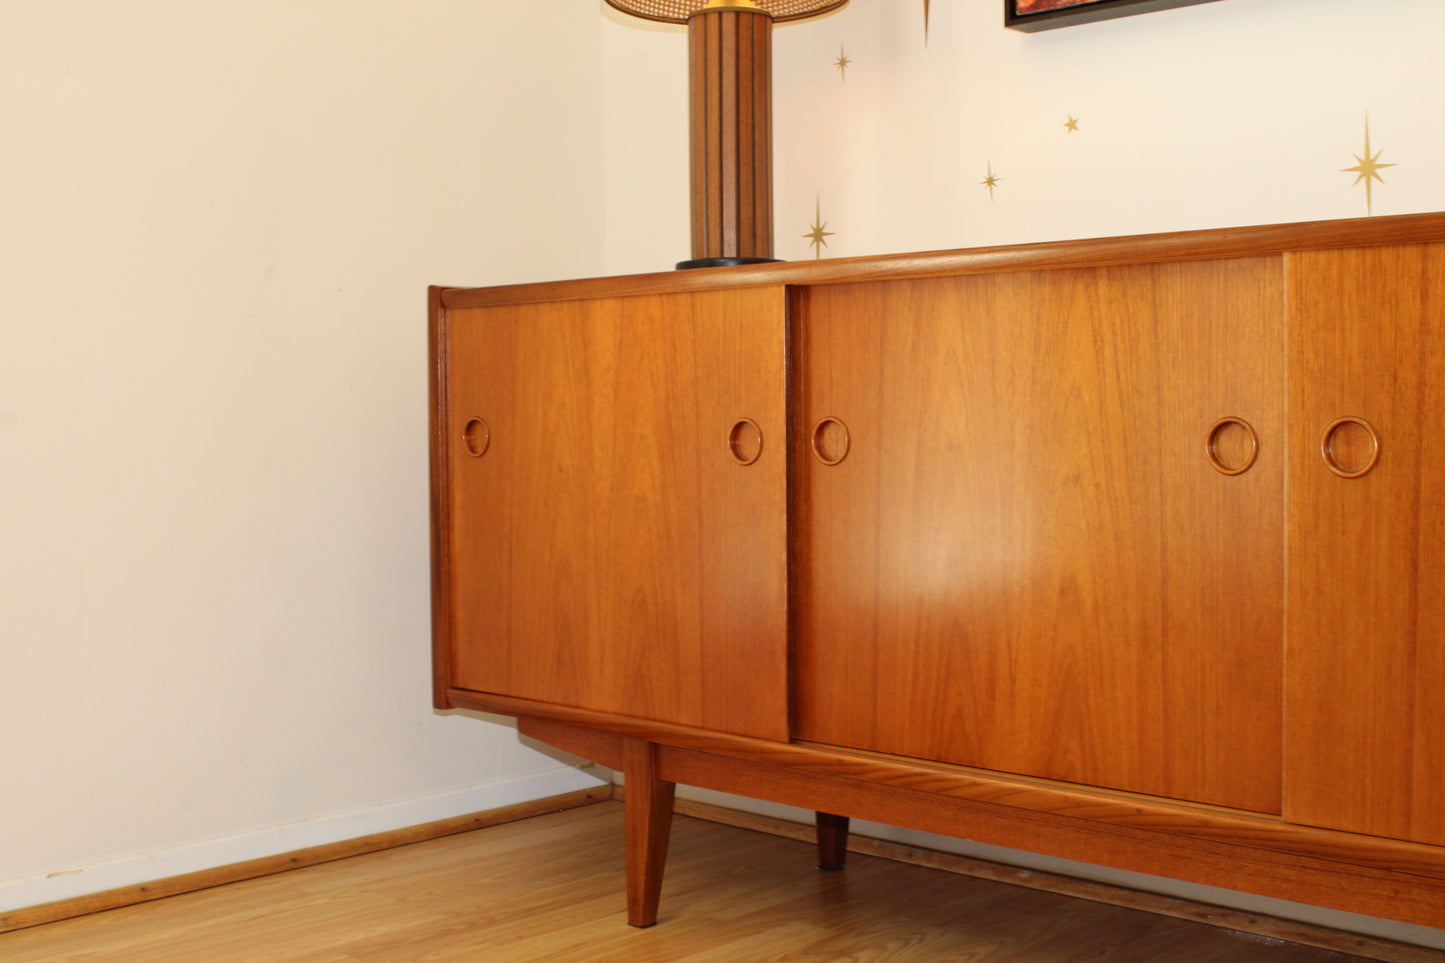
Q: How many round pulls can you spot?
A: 5